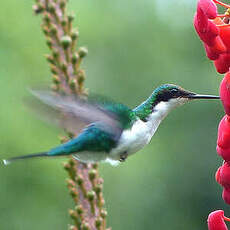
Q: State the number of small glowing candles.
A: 0